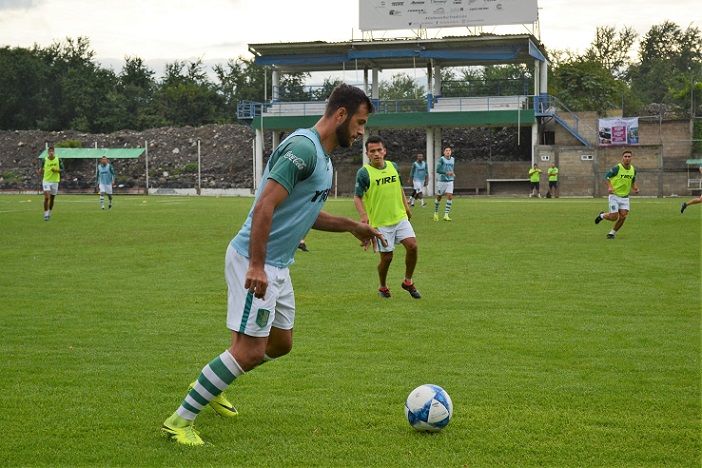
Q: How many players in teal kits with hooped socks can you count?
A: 3